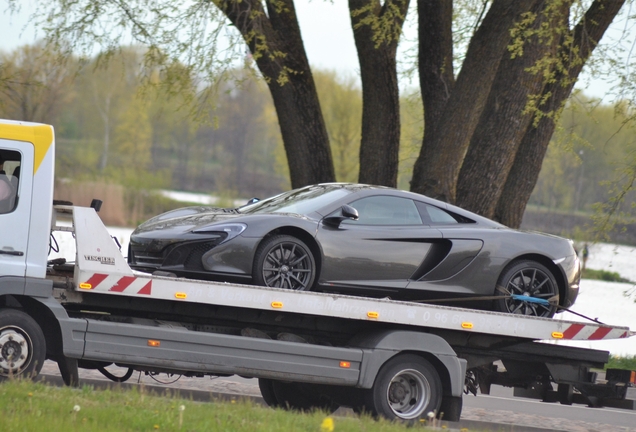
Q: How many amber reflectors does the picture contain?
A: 8